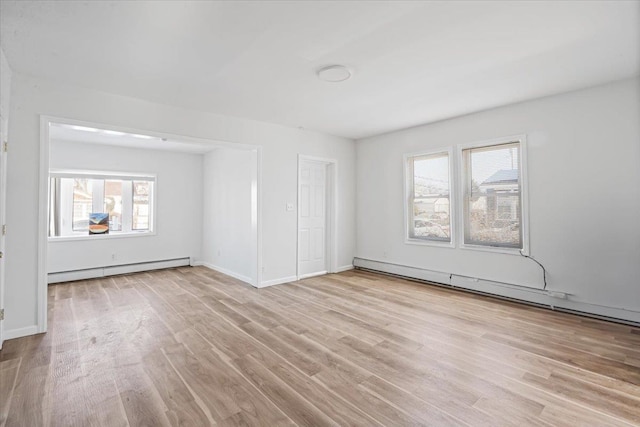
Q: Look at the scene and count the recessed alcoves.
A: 1